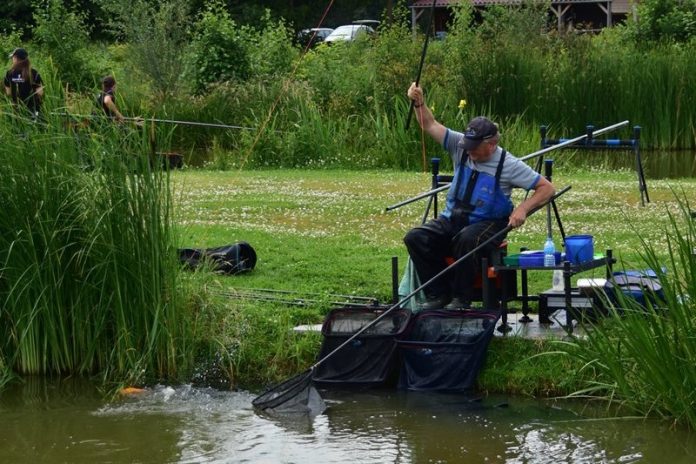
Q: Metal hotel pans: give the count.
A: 0